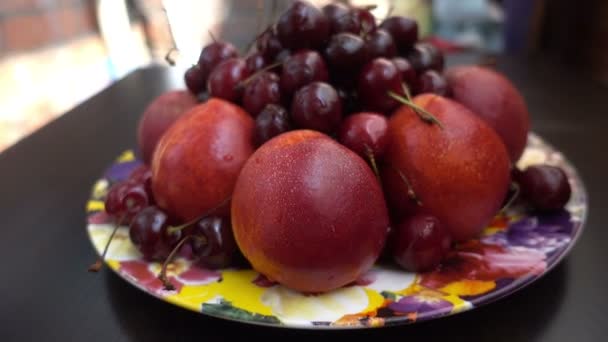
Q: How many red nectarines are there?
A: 5